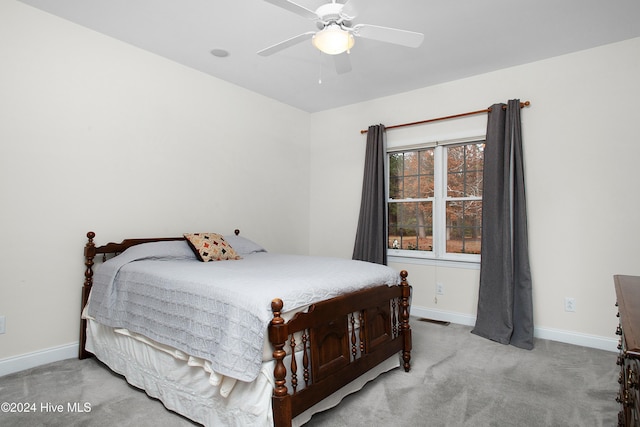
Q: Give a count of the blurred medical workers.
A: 0